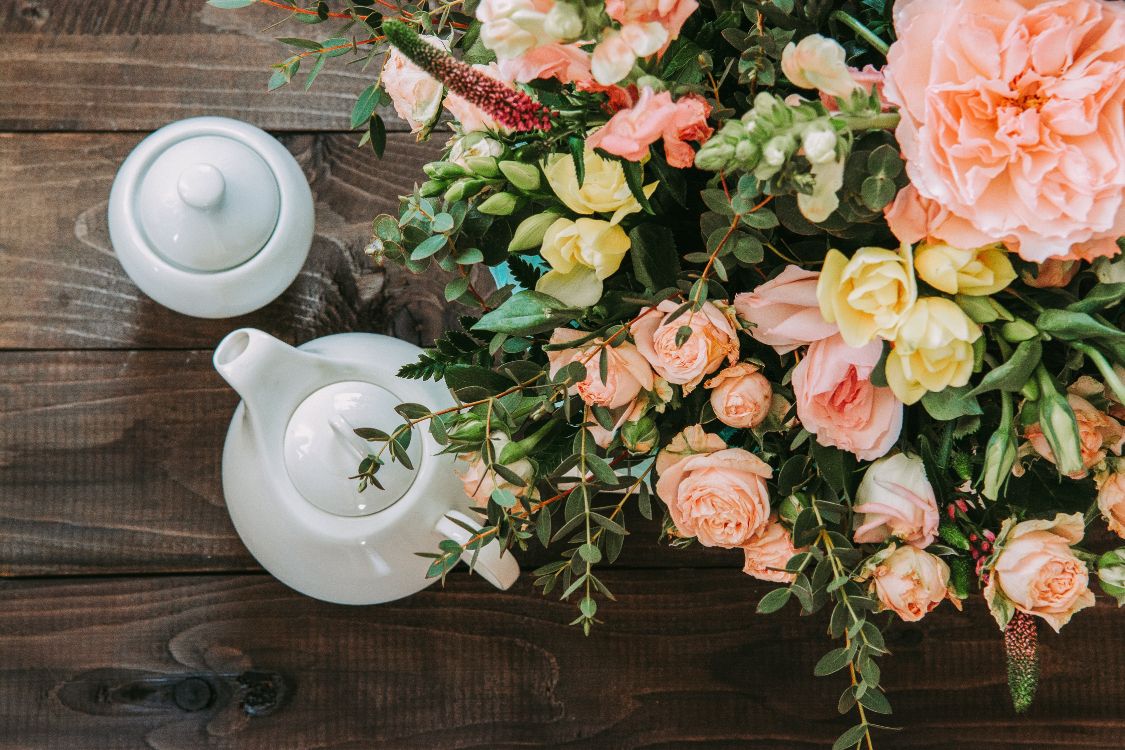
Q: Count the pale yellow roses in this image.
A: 5